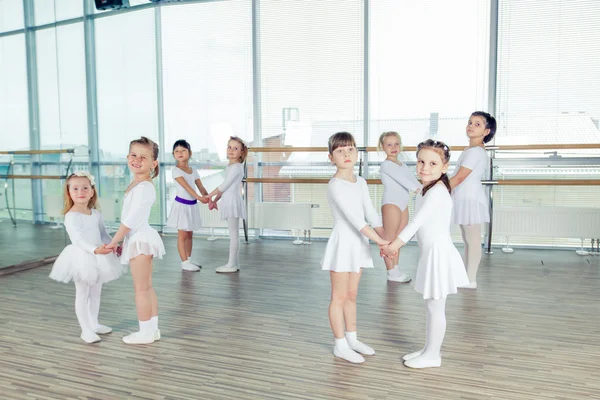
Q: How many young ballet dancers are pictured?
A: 8